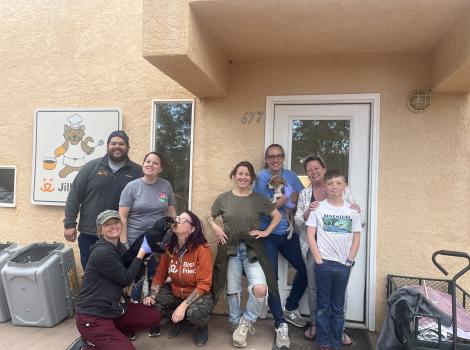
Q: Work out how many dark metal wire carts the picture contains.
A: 1